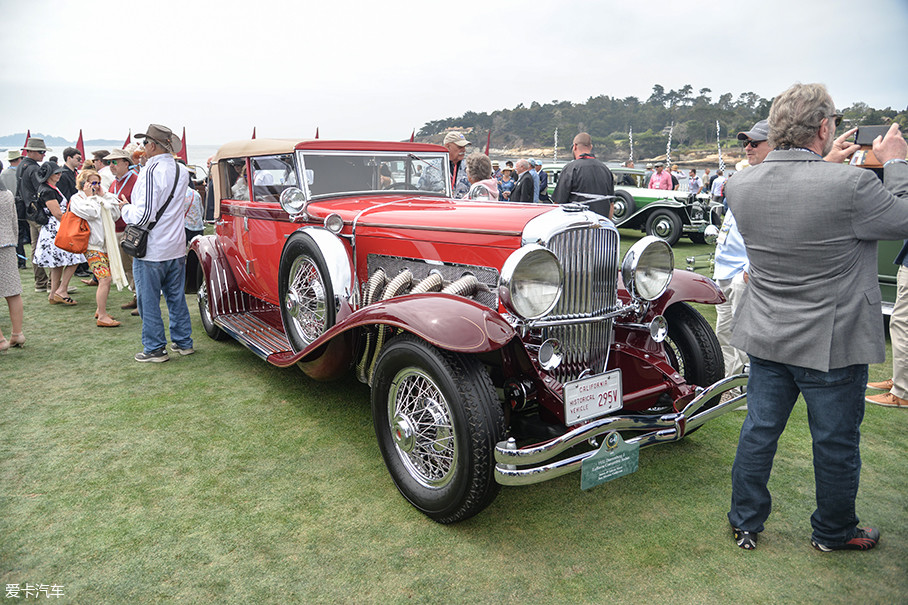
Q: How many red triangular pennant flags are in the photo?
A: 8